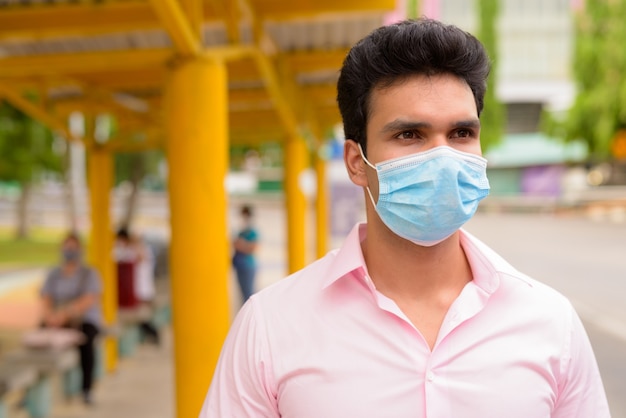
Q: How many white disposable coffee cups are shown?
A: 0